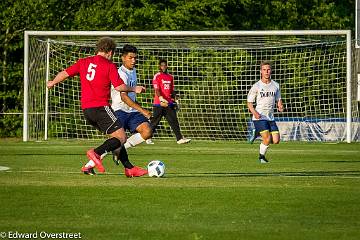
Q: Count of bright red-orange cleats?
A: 2